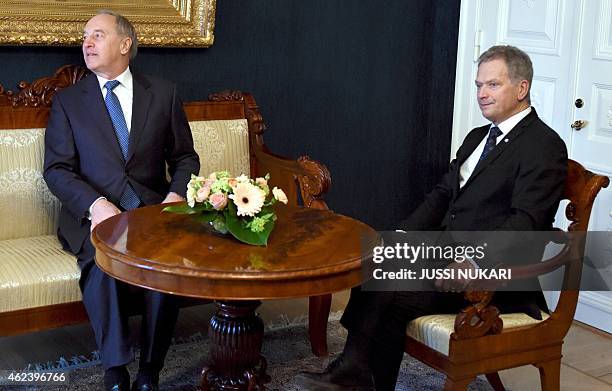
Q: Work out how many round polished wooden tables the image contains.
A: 1